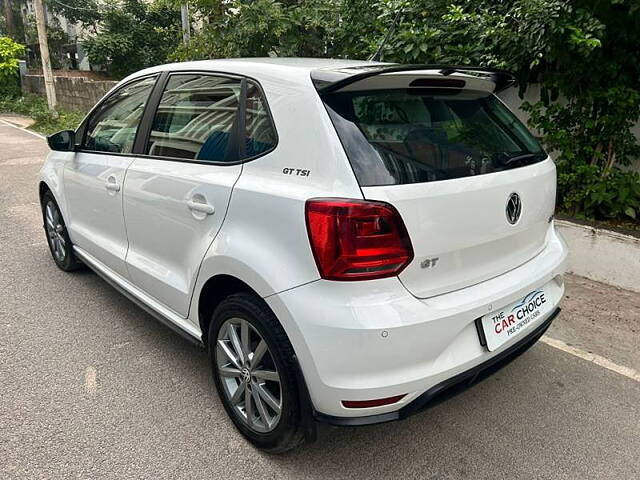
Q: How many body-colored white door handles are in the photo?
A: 2